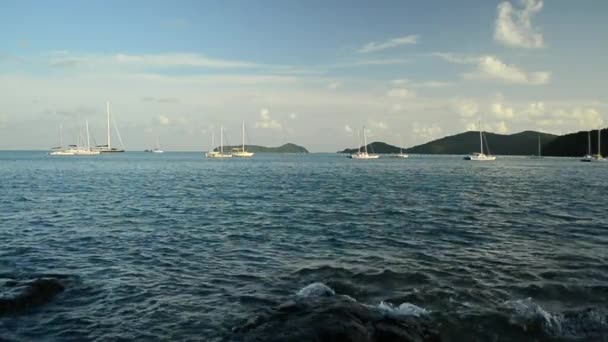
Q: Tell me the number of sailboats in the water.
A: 12